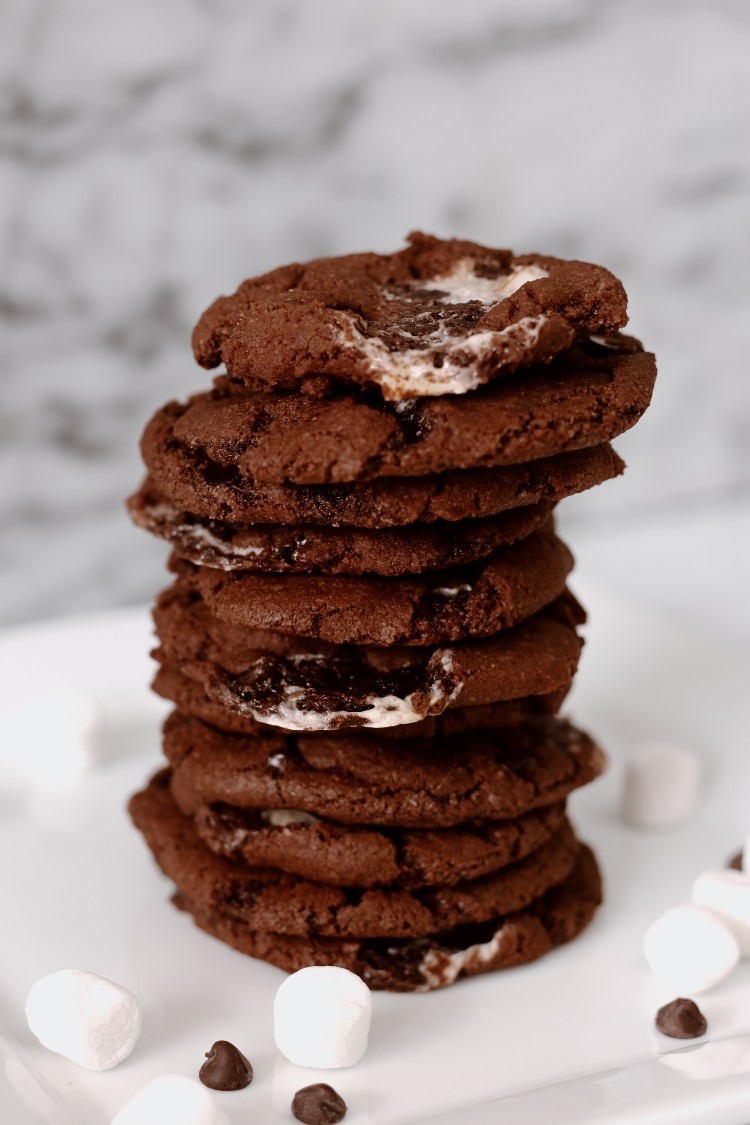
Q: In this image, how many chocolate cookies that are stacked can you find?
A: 11